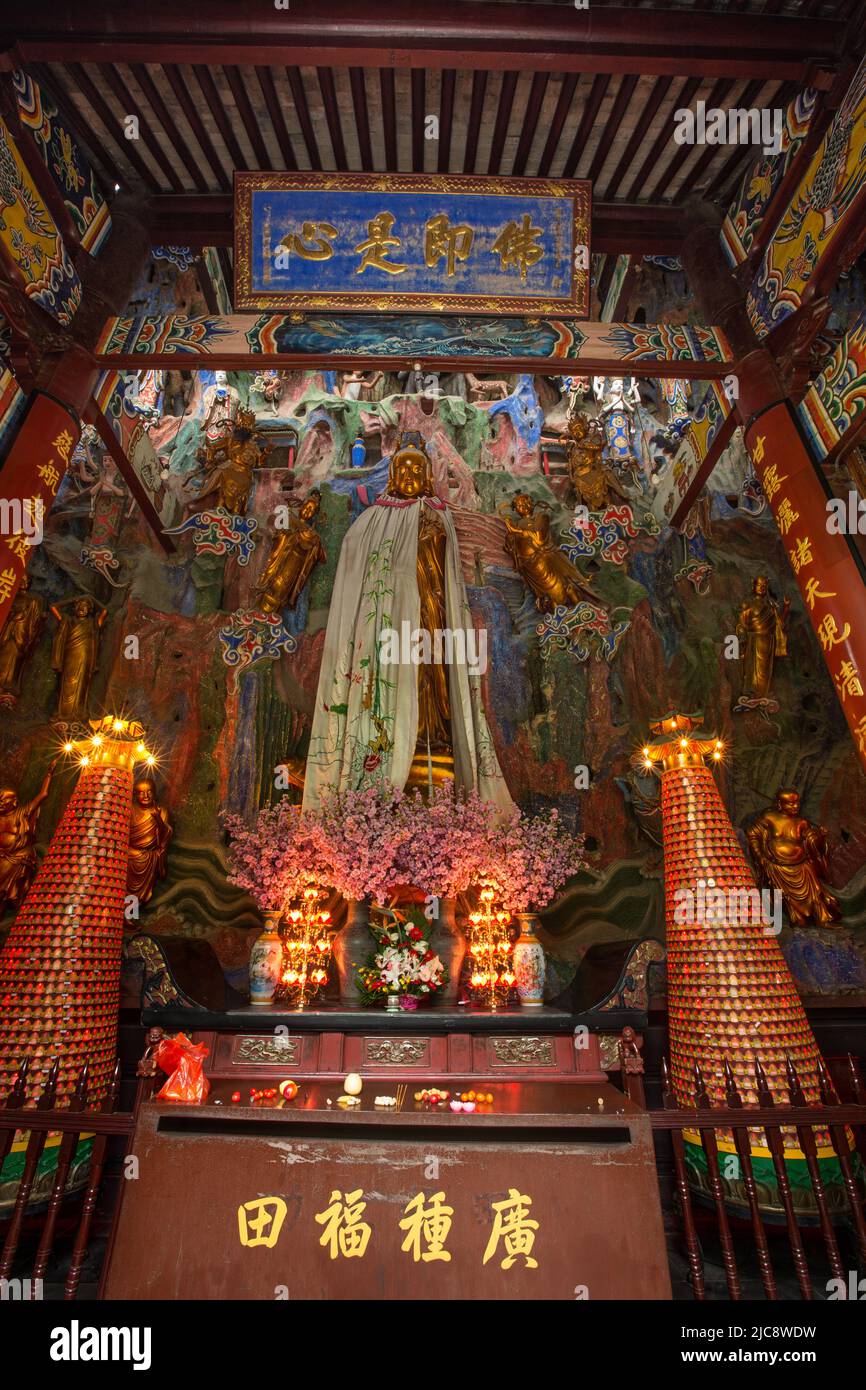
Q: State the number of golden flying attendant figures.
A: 4